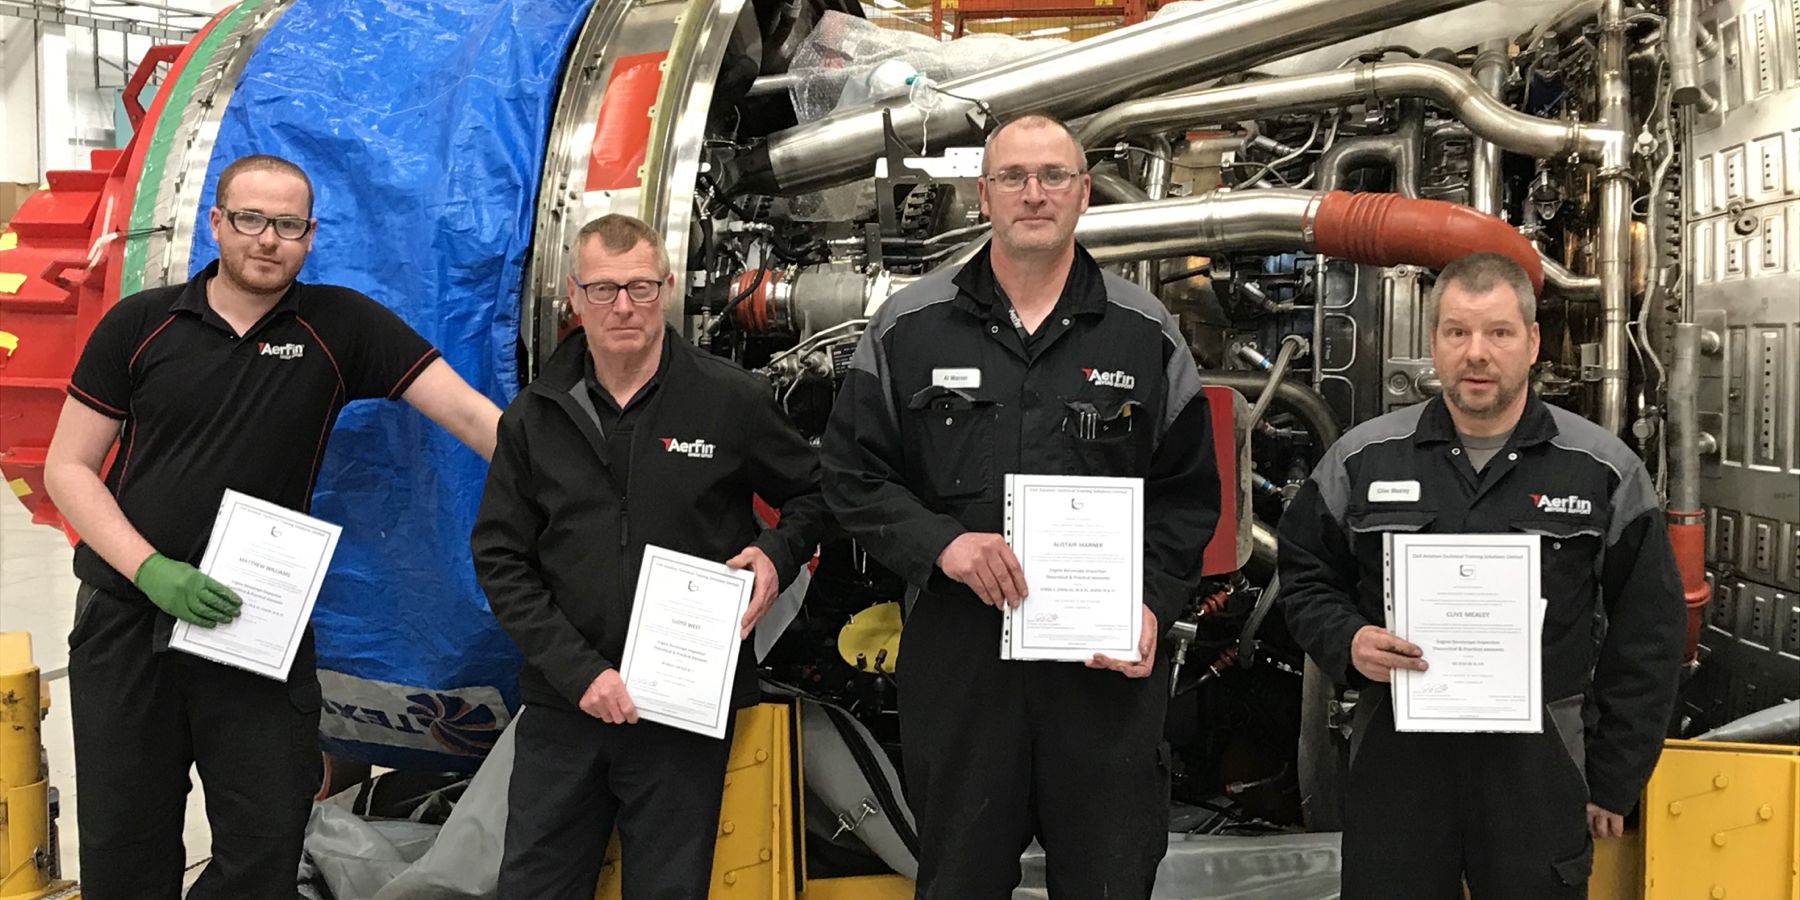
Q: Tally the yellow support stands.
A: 3